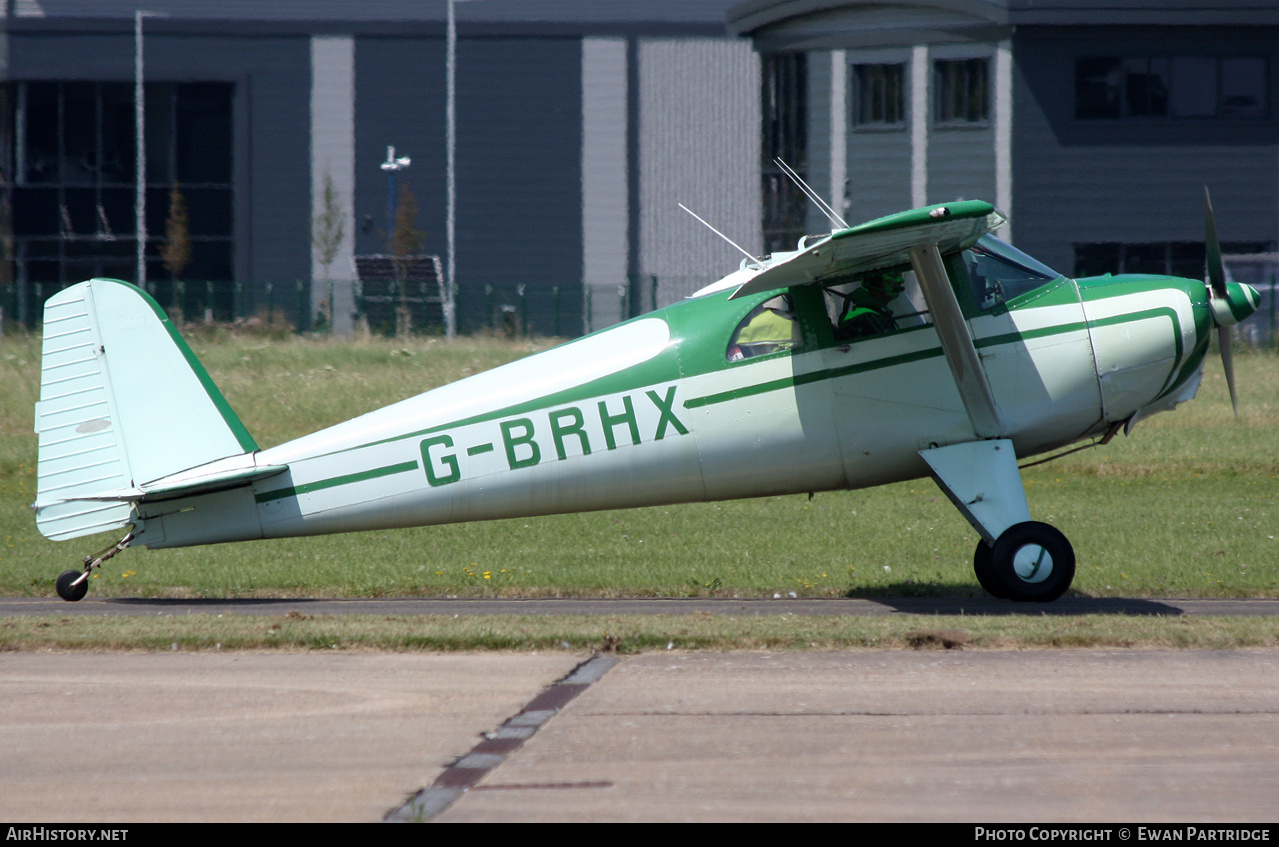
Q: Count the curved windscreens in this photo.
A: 1